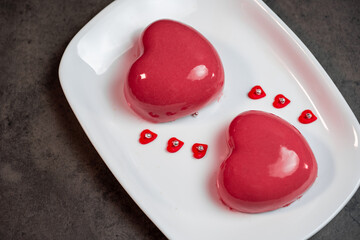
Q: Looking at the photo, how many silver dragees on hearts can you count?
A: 6